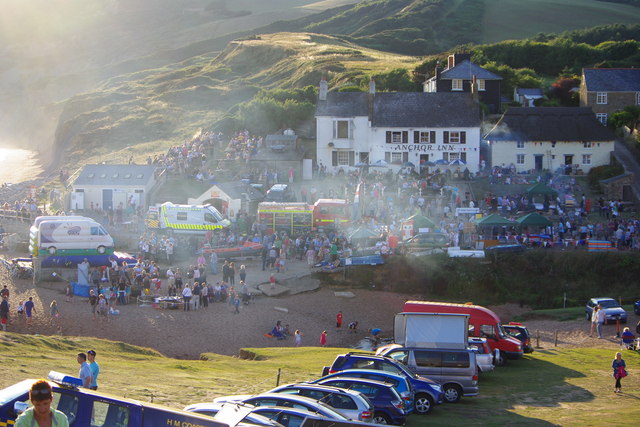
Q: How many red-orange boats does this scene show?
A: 1